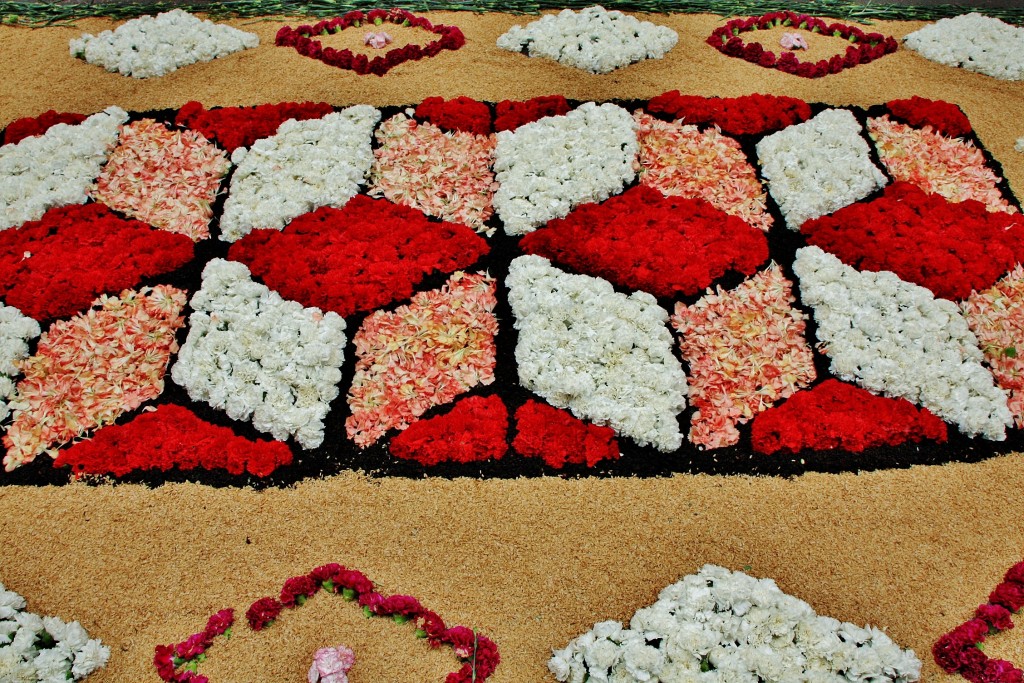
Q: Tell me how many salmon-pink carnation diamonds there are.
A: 8